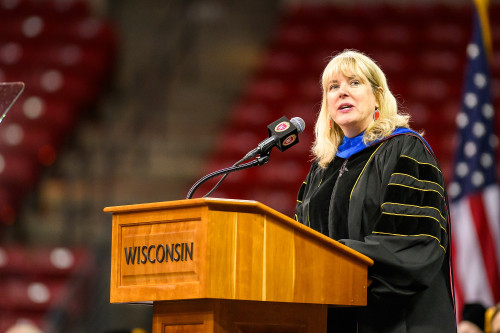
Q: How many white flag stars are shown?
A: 12